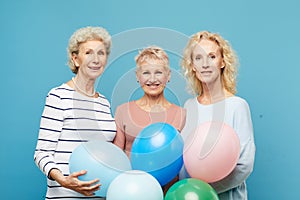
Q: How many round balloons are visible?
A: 5